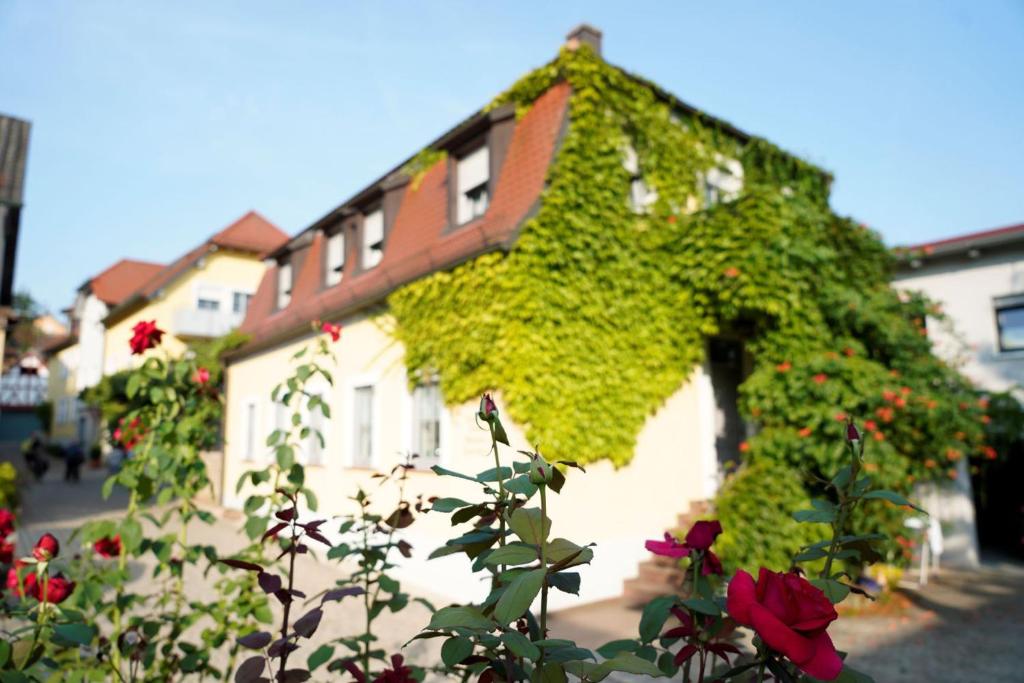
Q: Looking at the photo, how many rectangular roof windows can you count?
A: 4